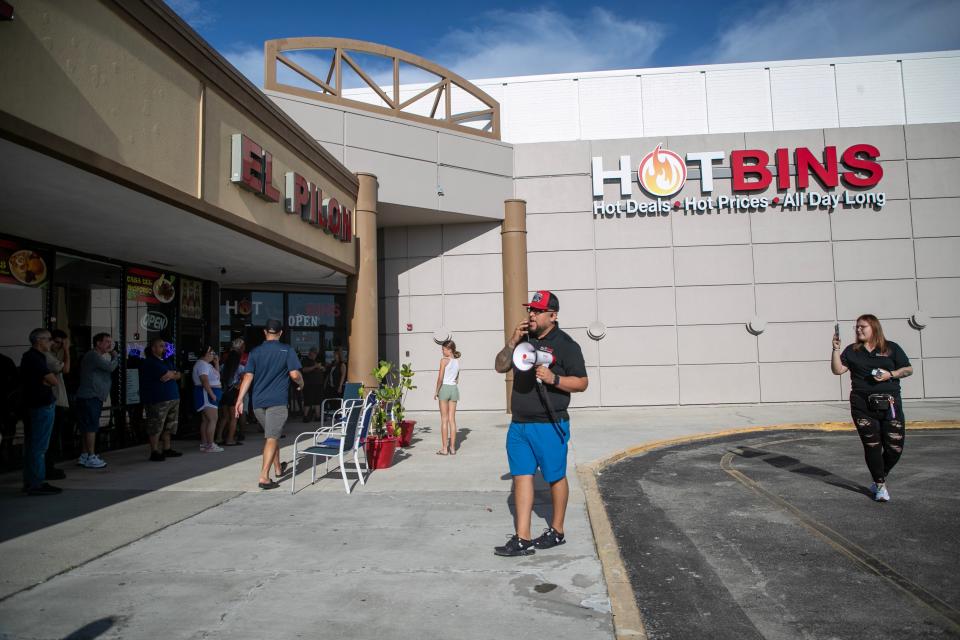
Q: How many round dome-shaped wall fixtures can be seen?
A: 4